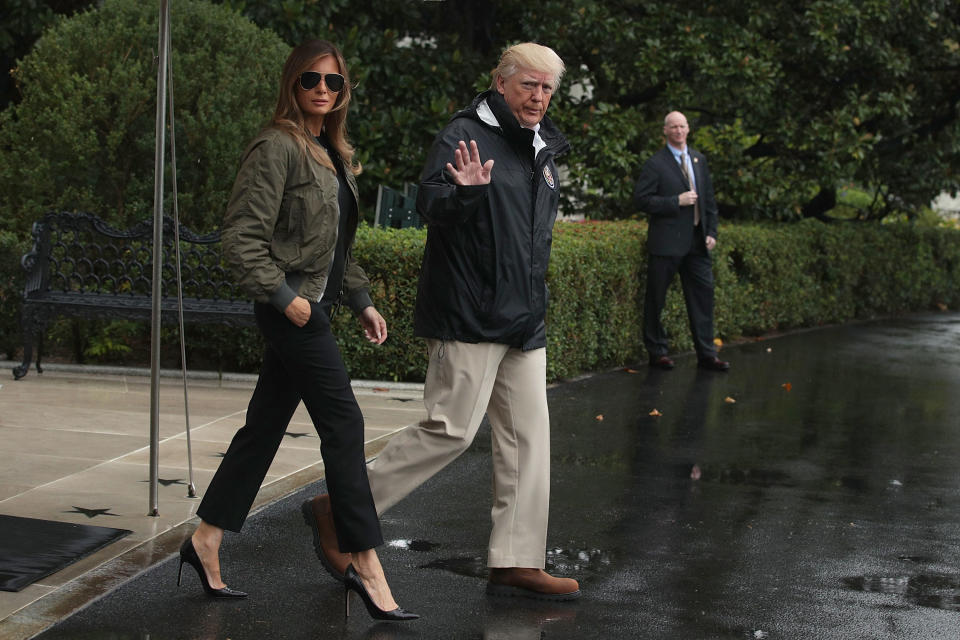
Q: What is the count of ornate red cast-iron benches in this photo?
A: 0